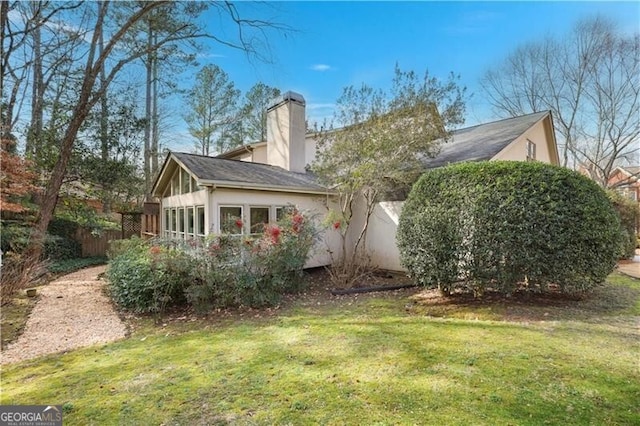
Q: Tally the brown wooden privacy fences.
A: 1